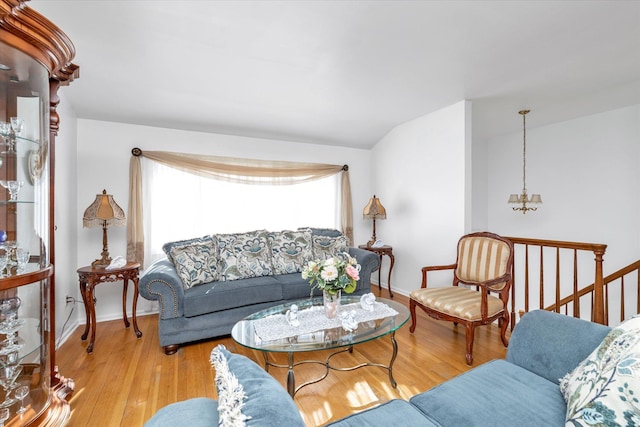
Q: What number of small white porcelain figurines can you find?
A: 3